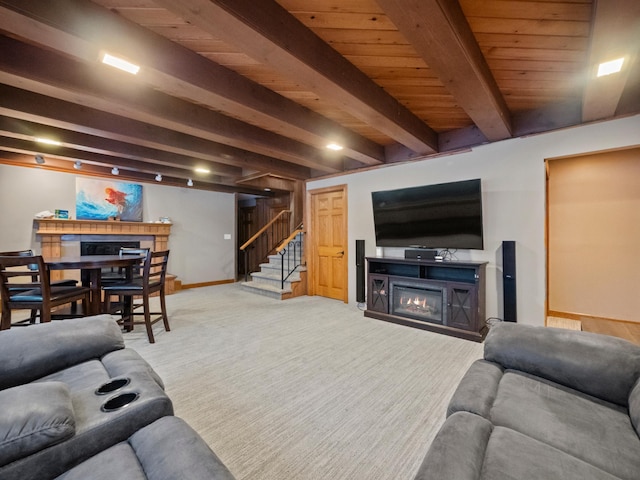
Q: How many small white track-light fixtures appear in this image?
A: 5